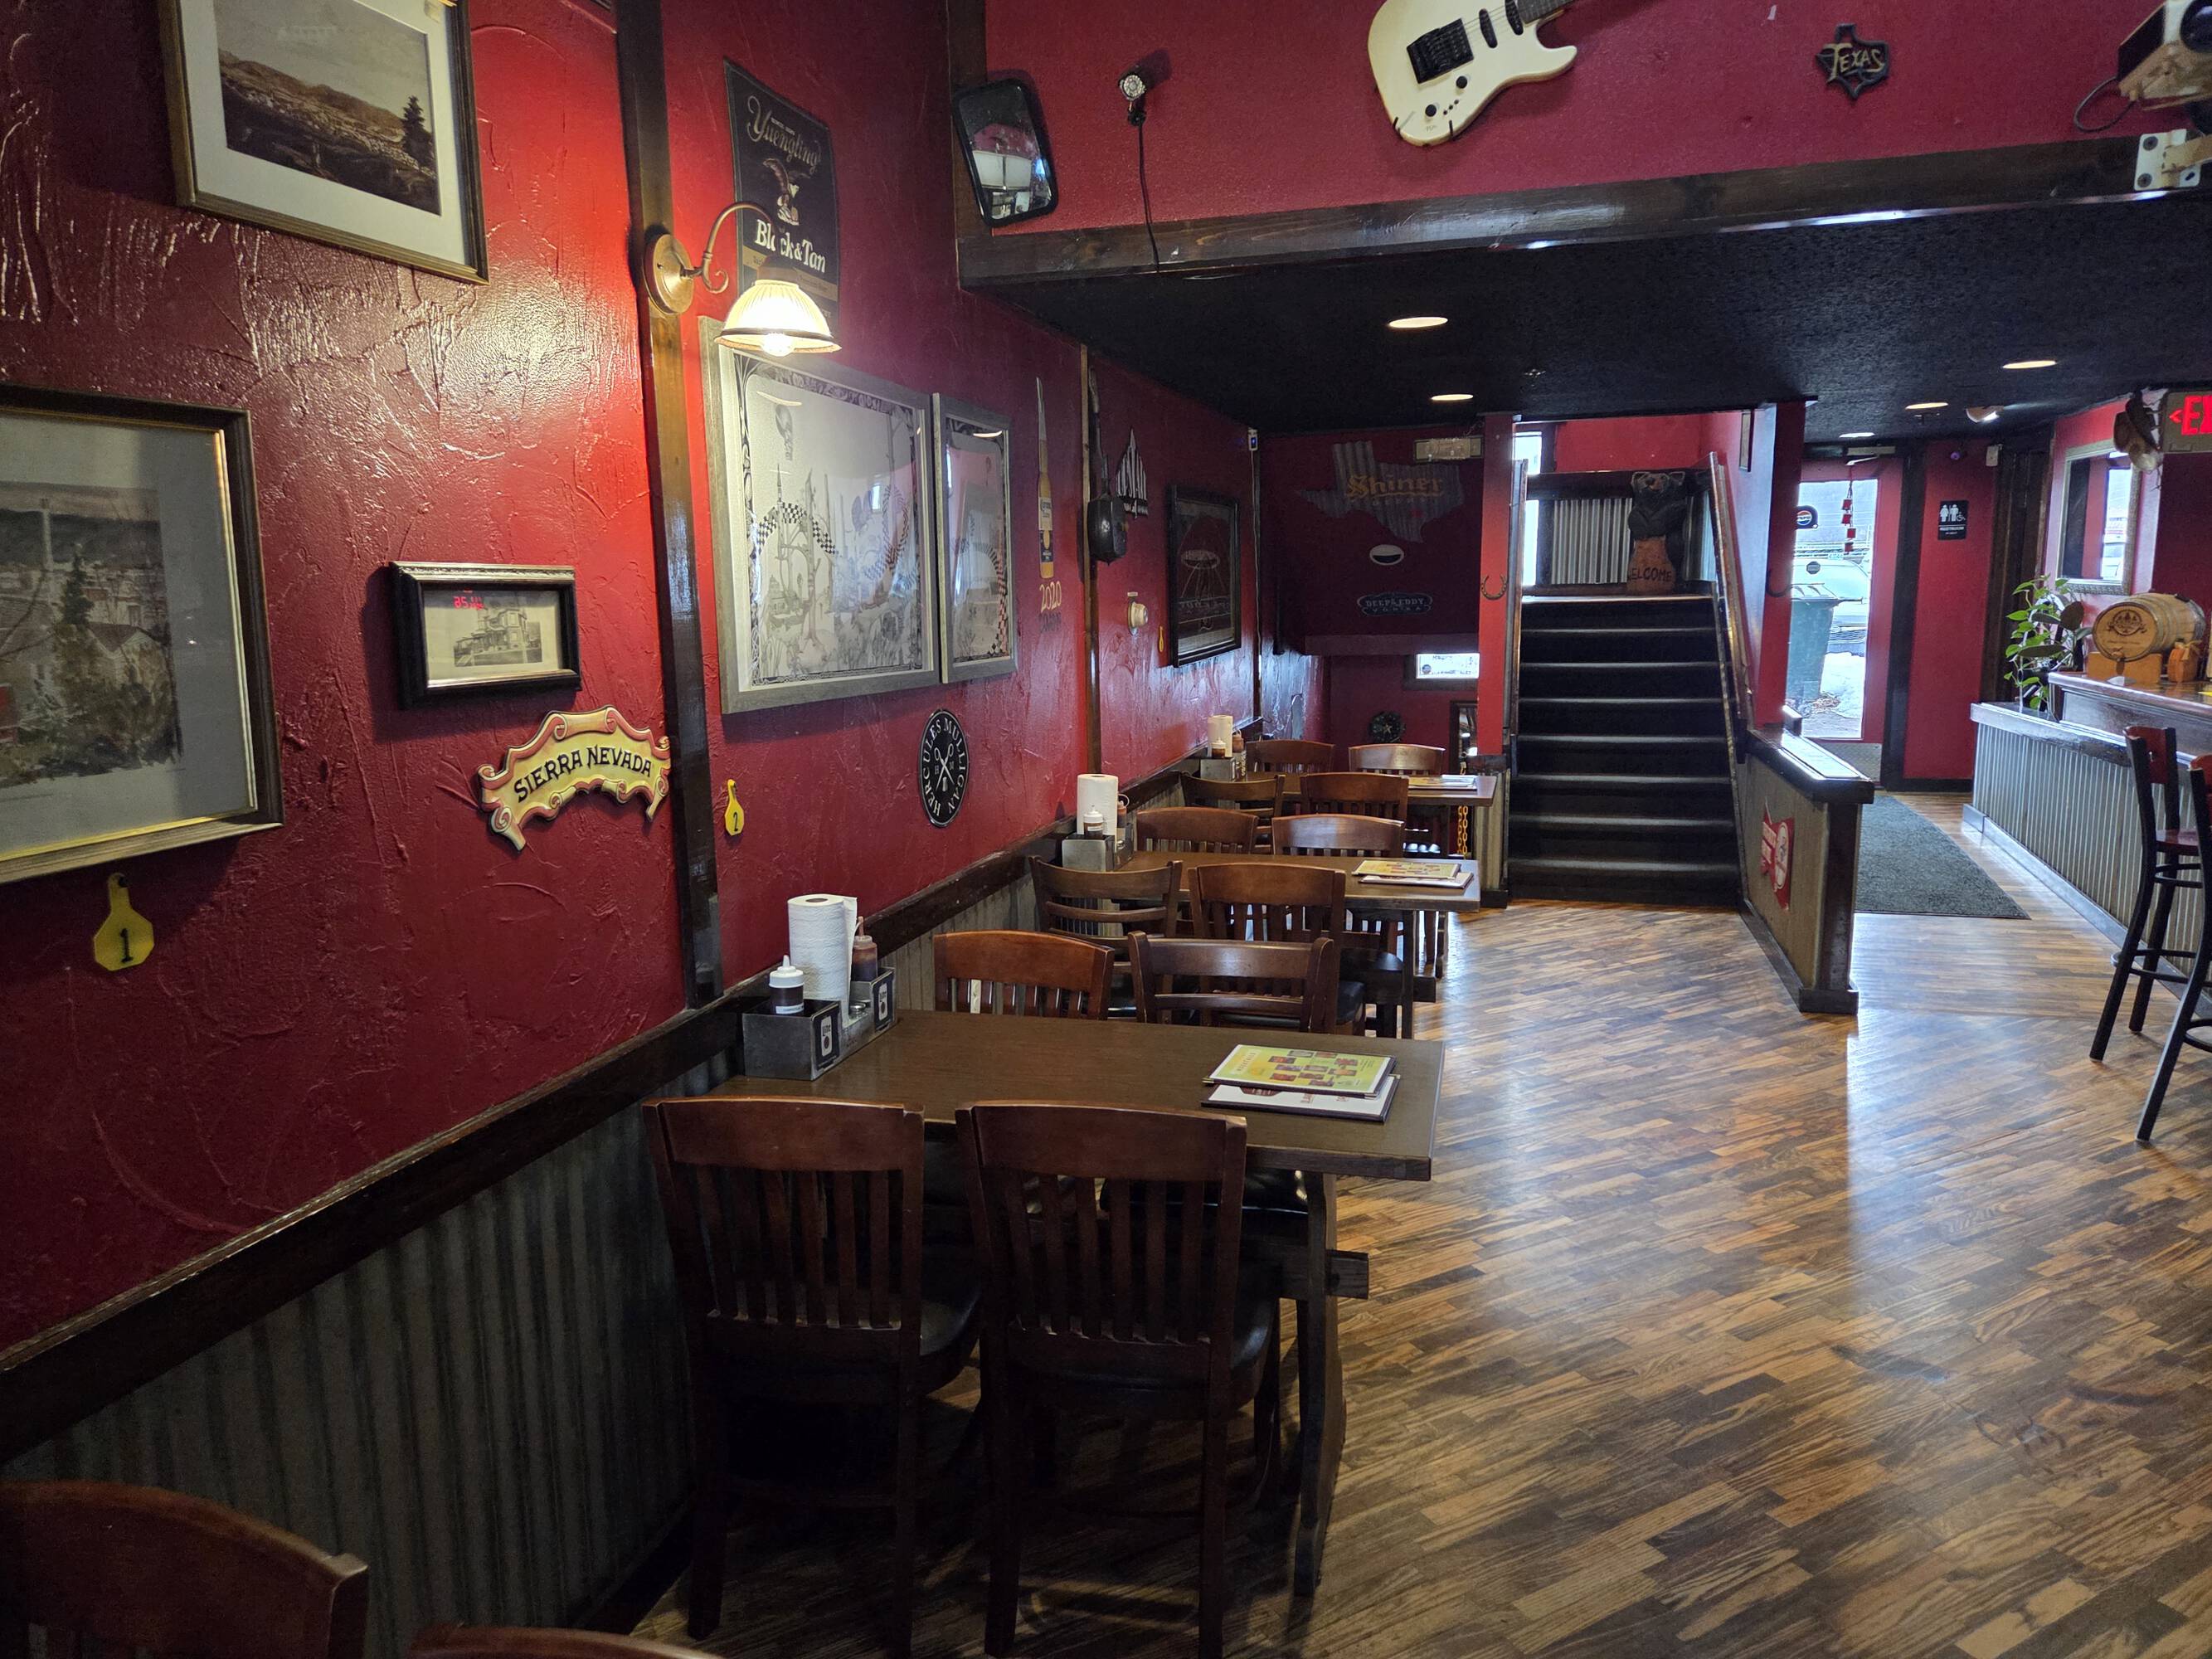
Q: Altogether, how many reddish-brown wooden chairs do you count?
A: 14